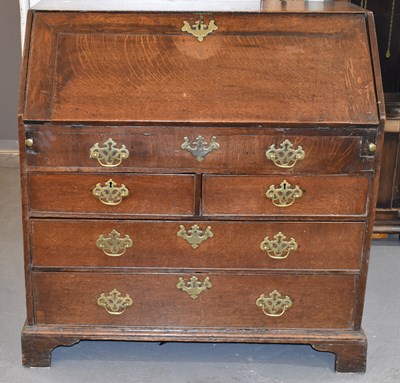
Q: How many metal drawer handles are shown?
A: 8